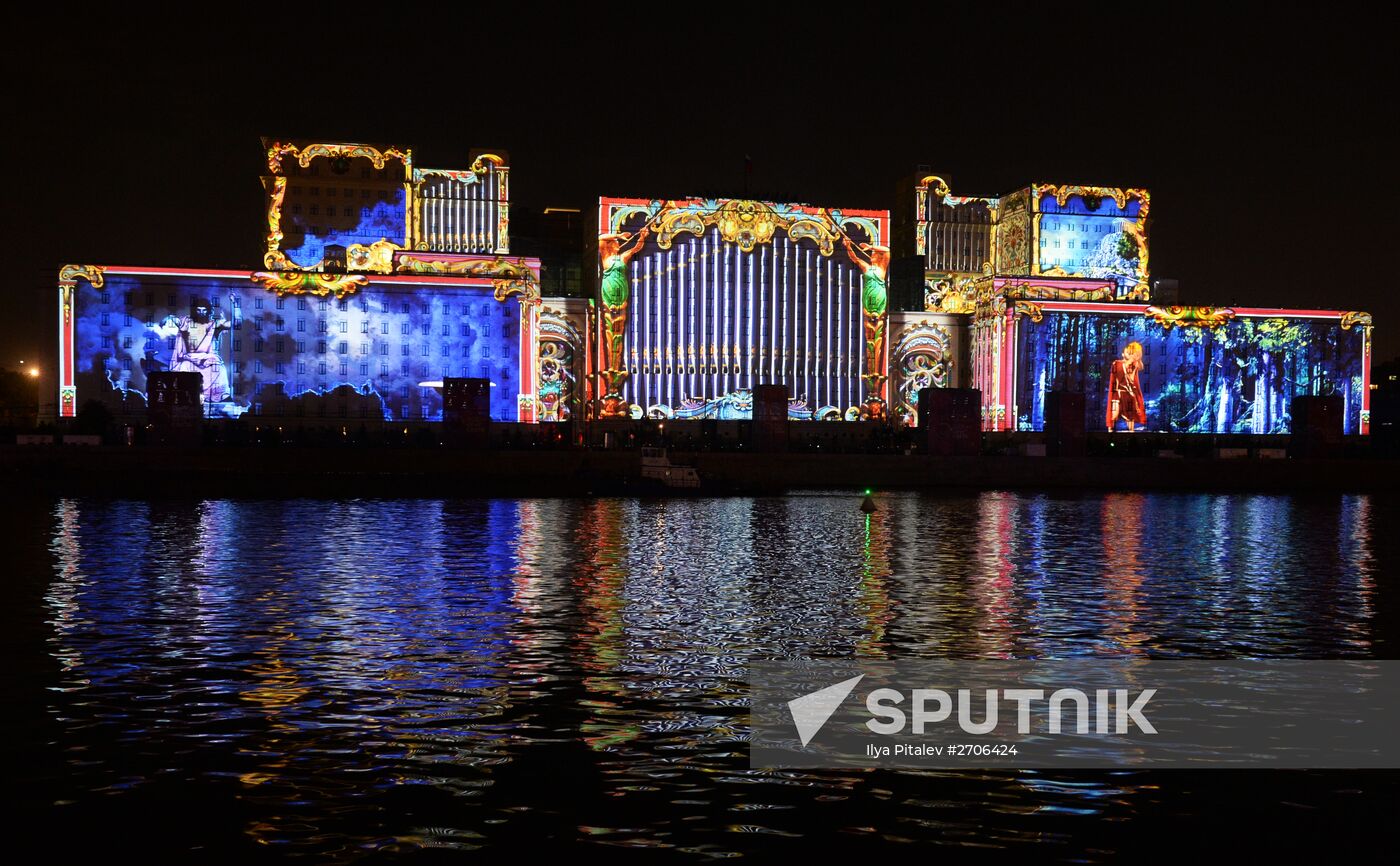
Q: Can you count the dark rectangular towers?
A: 6